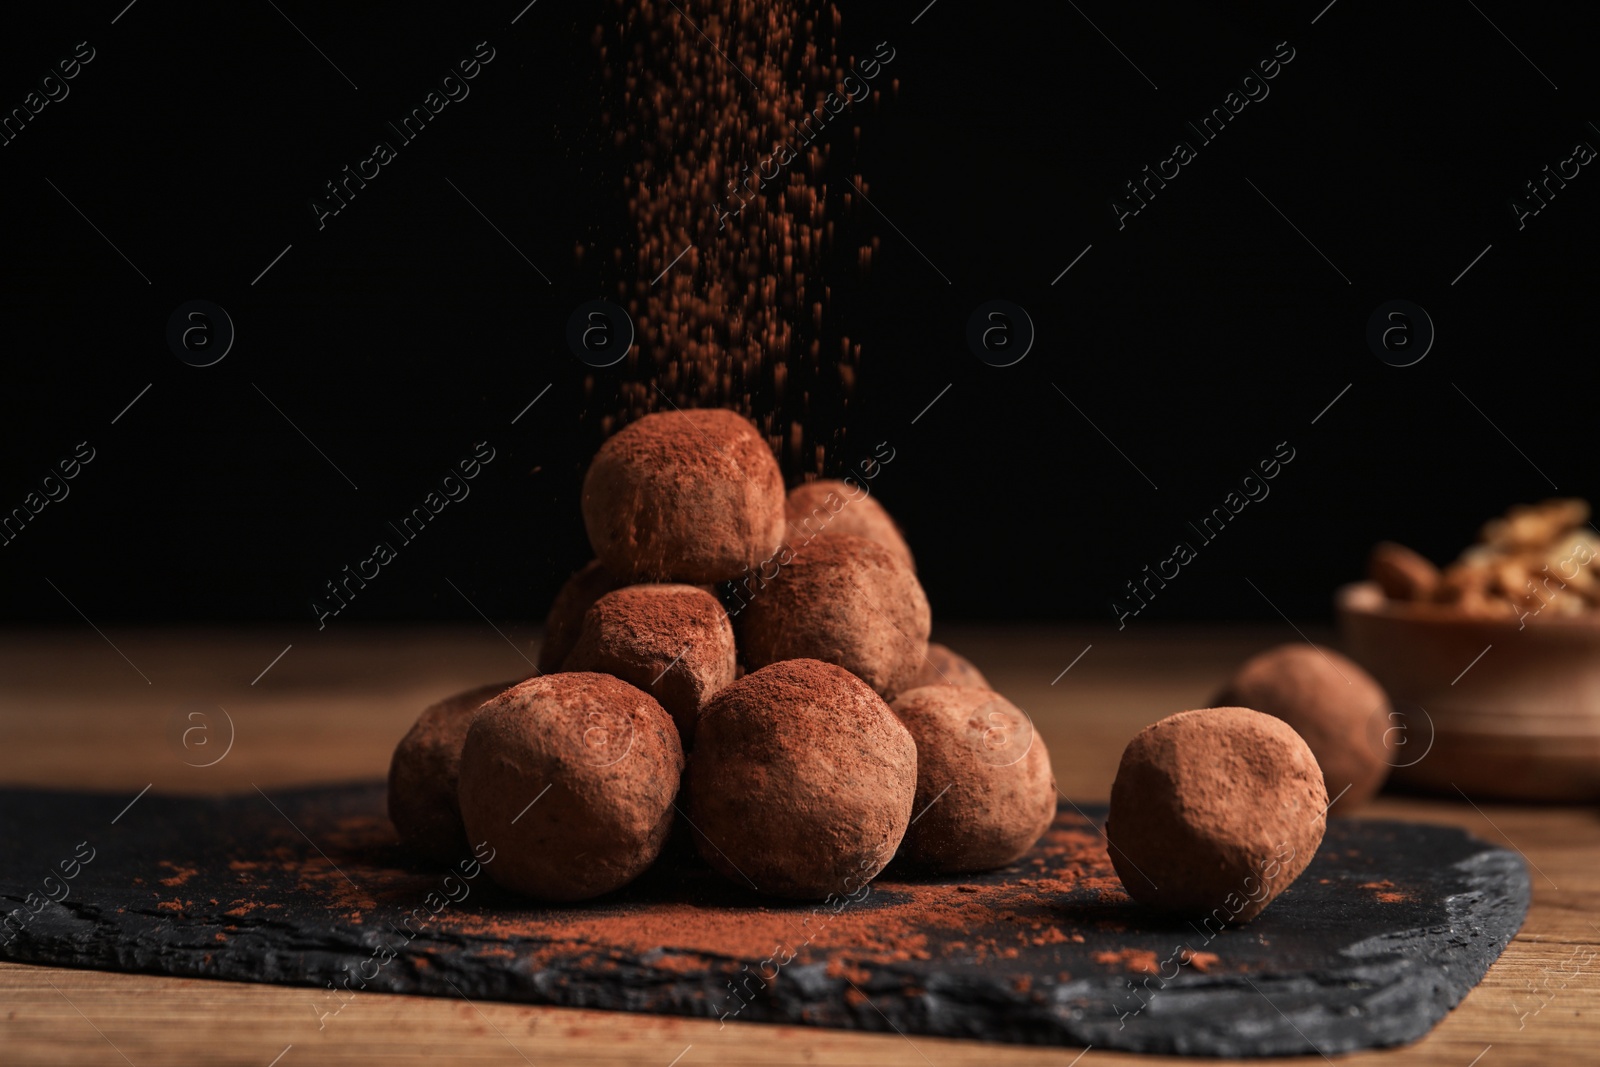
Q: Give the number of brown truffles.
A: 12